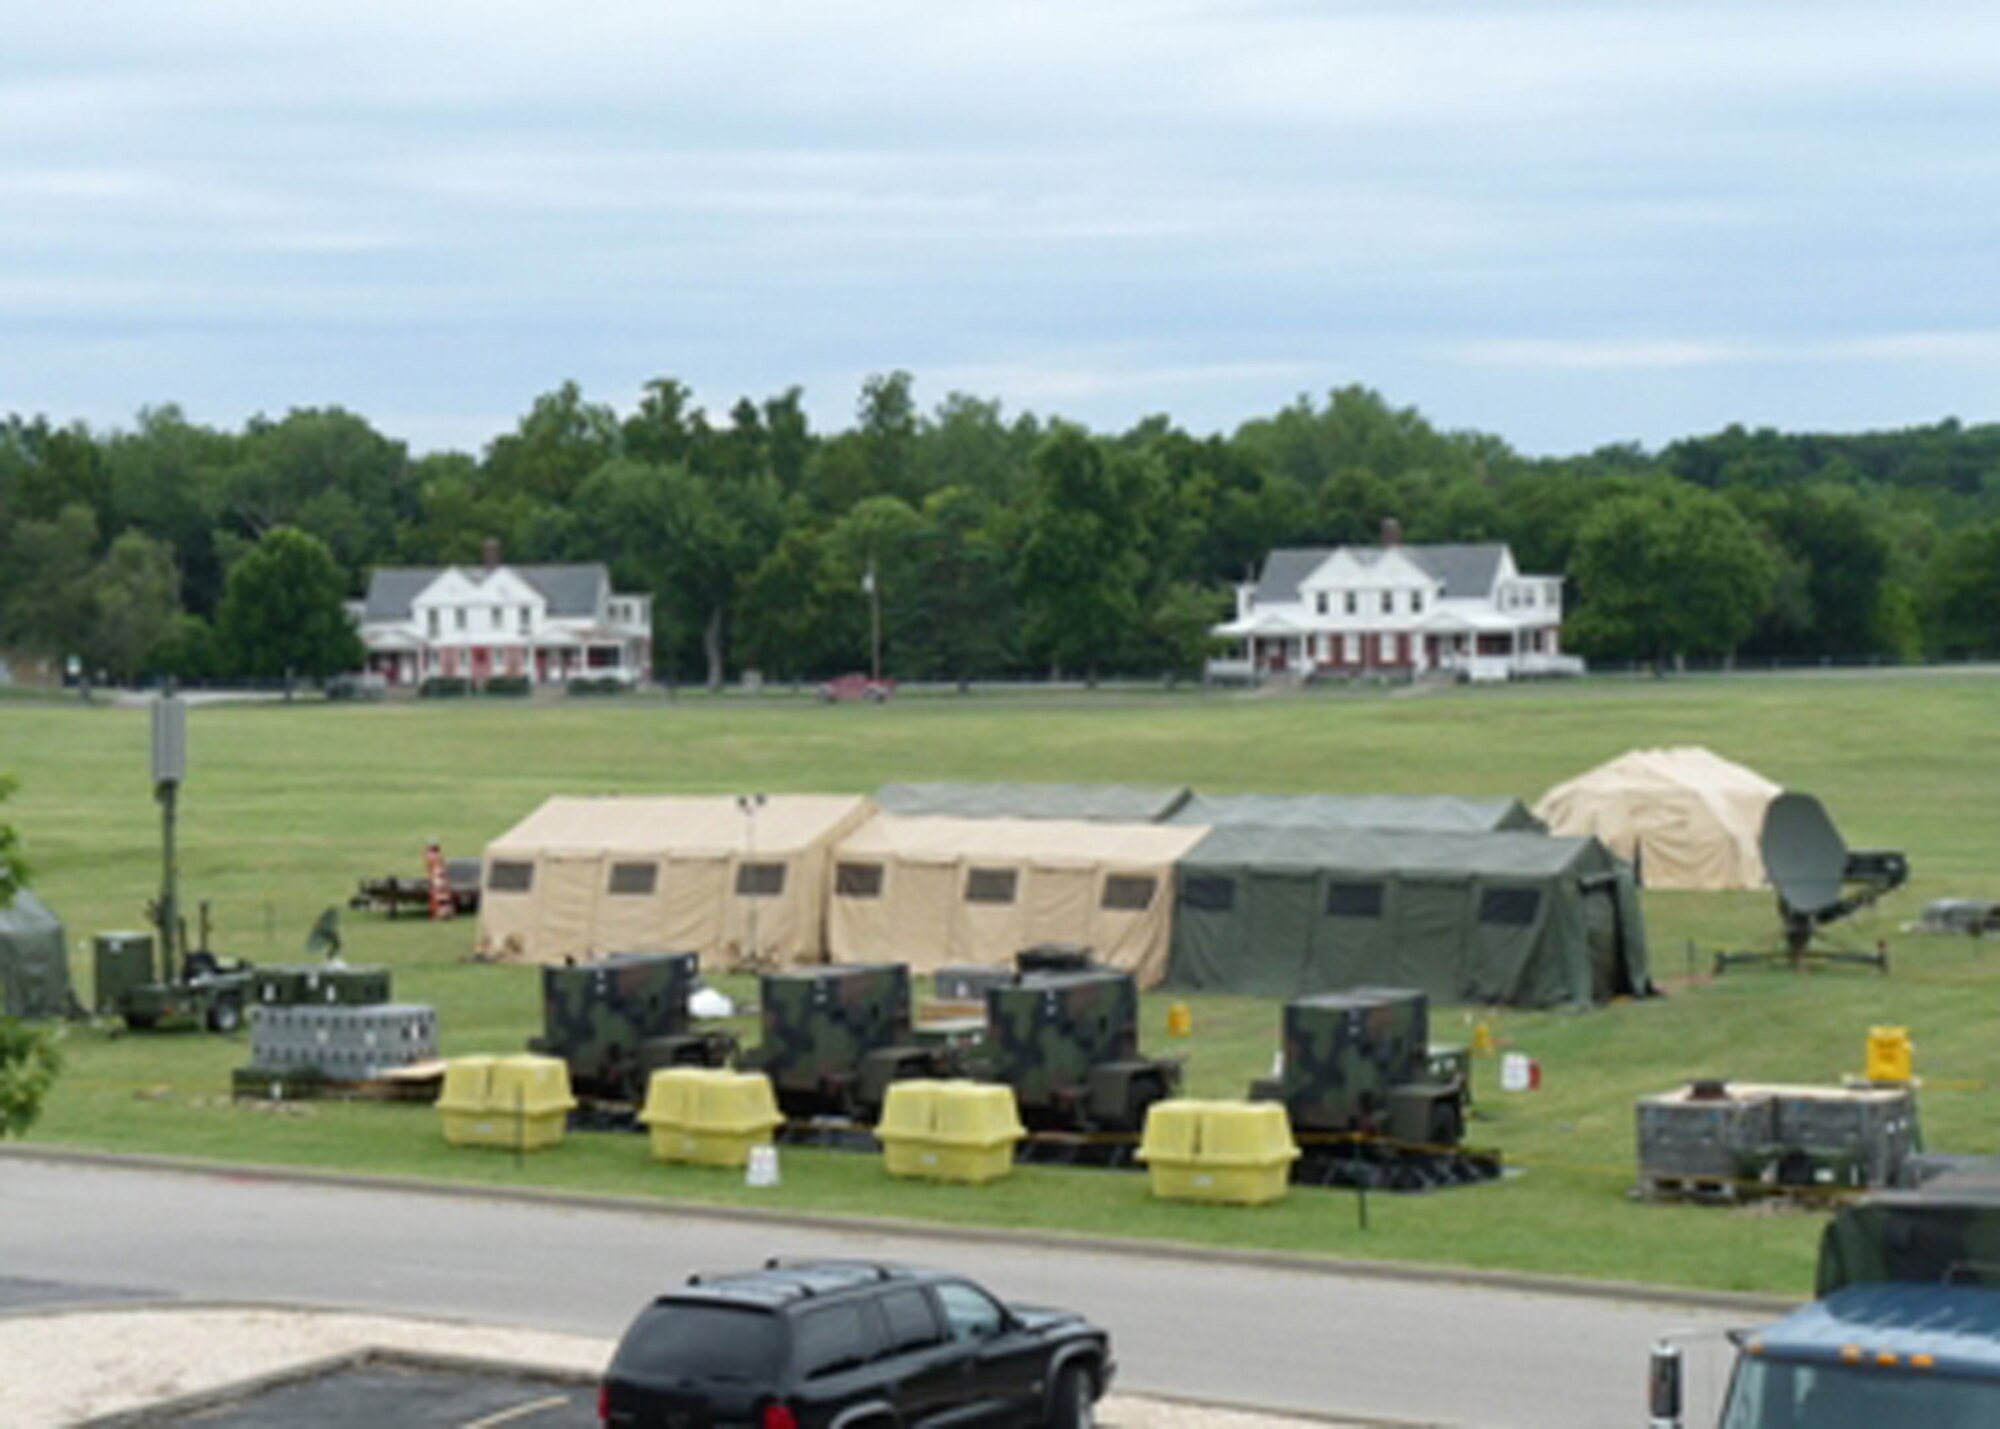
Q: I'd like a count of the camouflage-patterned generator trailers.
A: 4